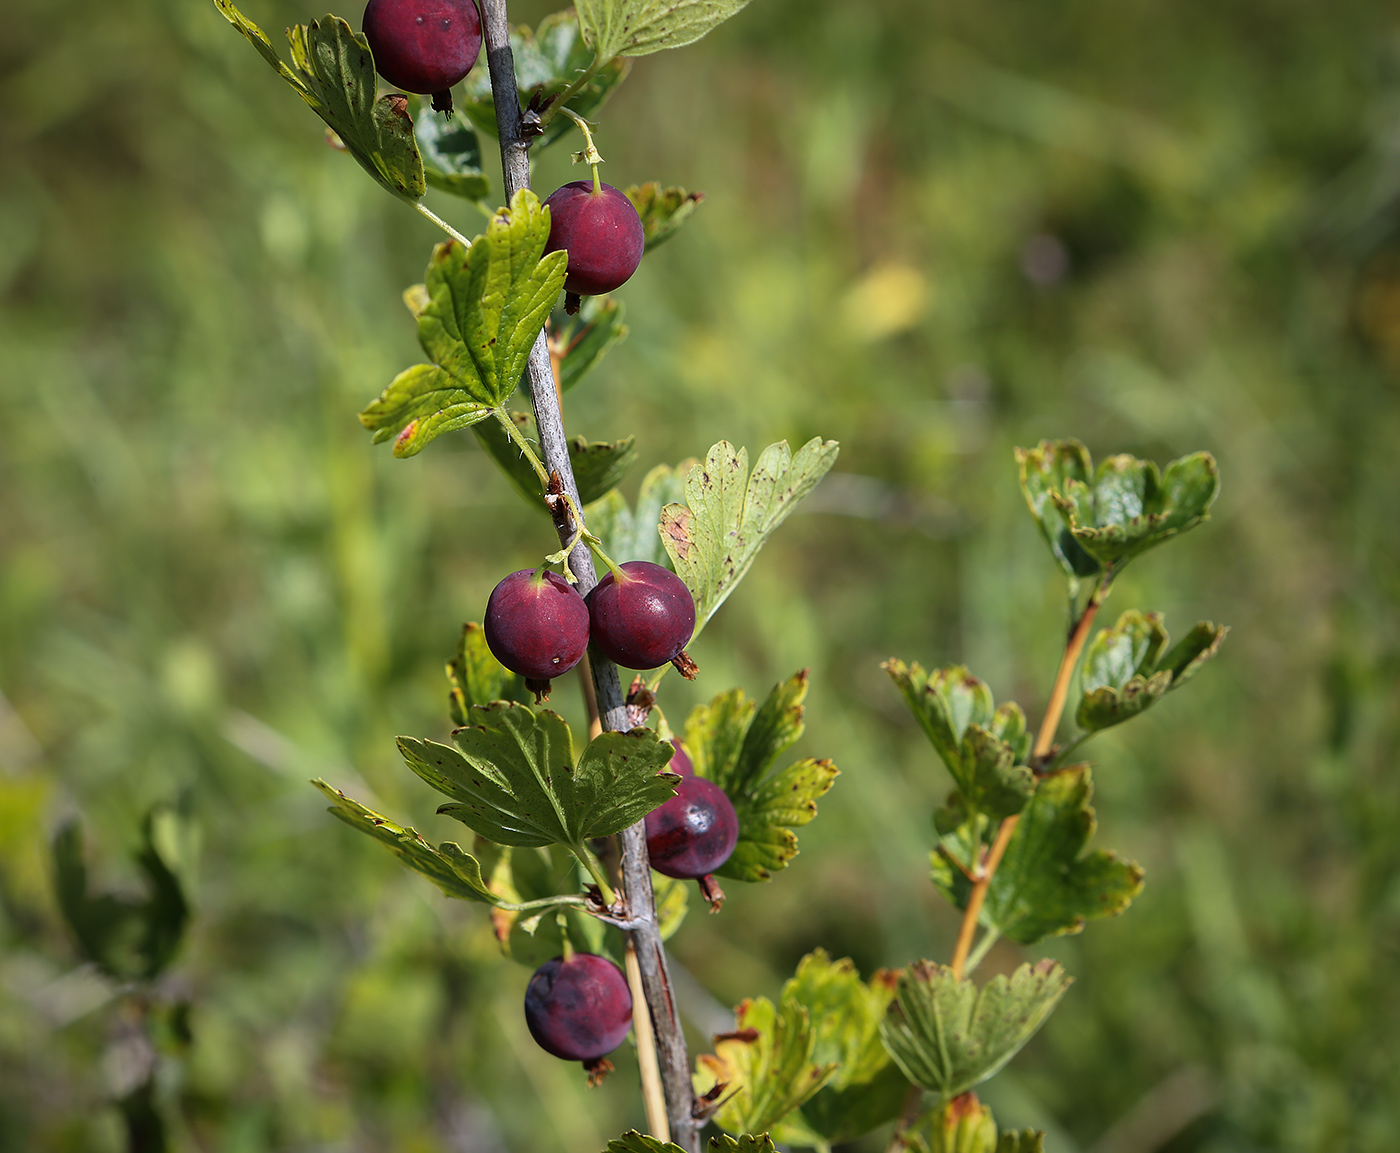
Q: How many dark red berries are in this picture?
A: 7